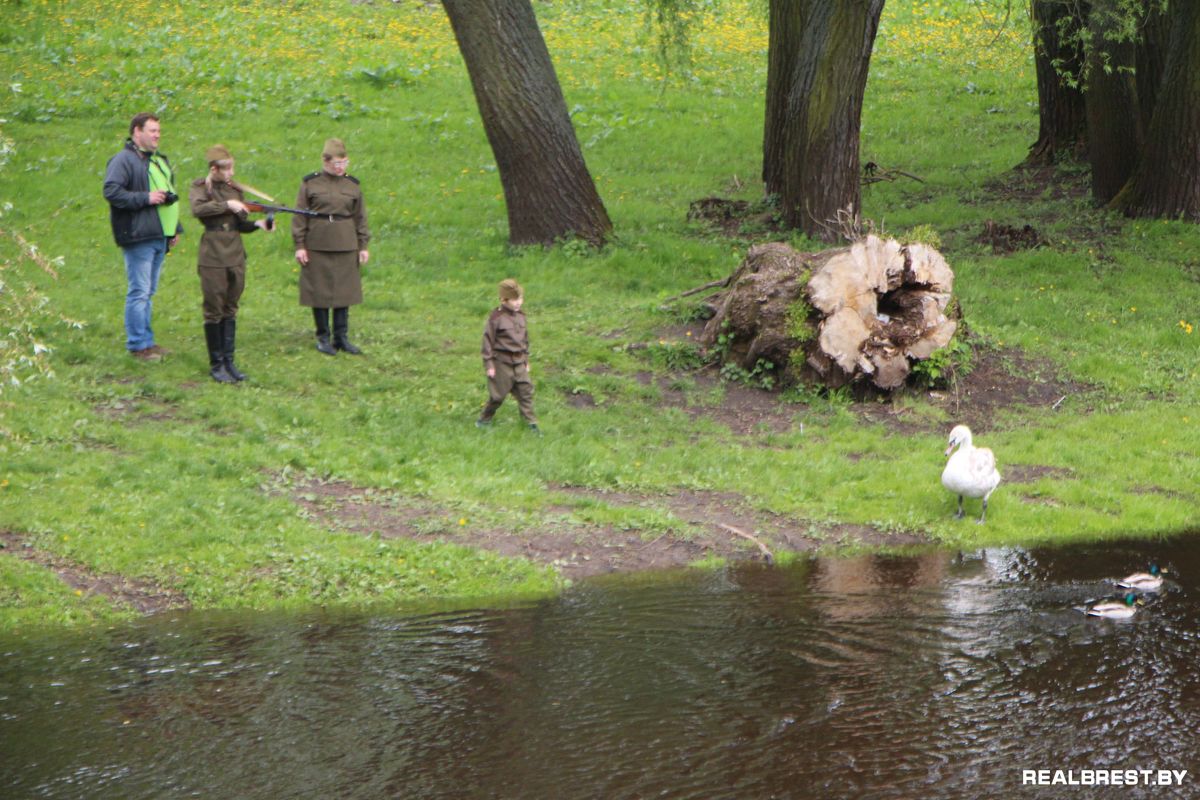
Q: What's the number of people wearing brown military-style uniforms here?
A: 3